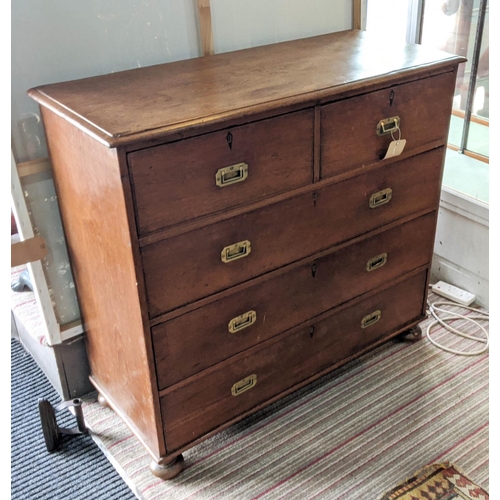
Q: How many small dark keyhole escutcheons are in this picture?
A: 5